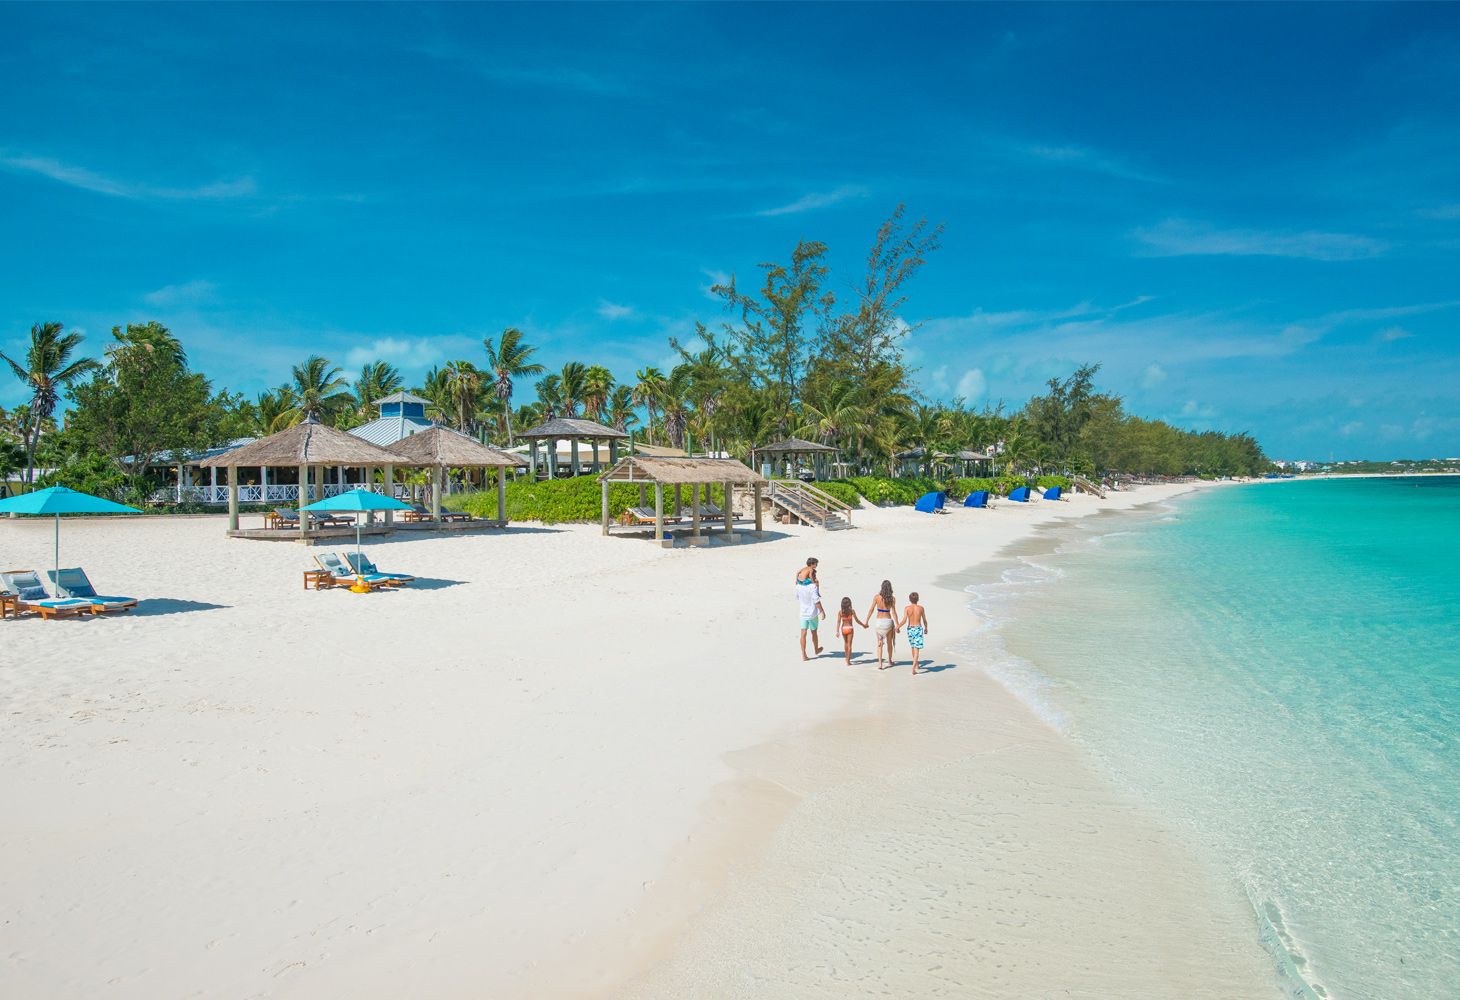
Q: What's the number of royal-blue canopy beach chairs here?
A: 4